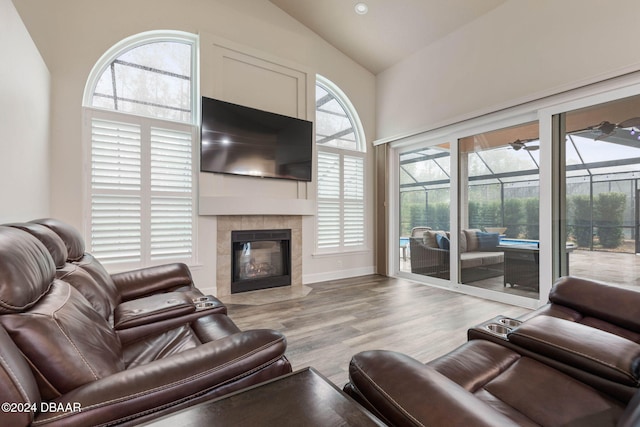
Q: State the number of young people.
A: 0